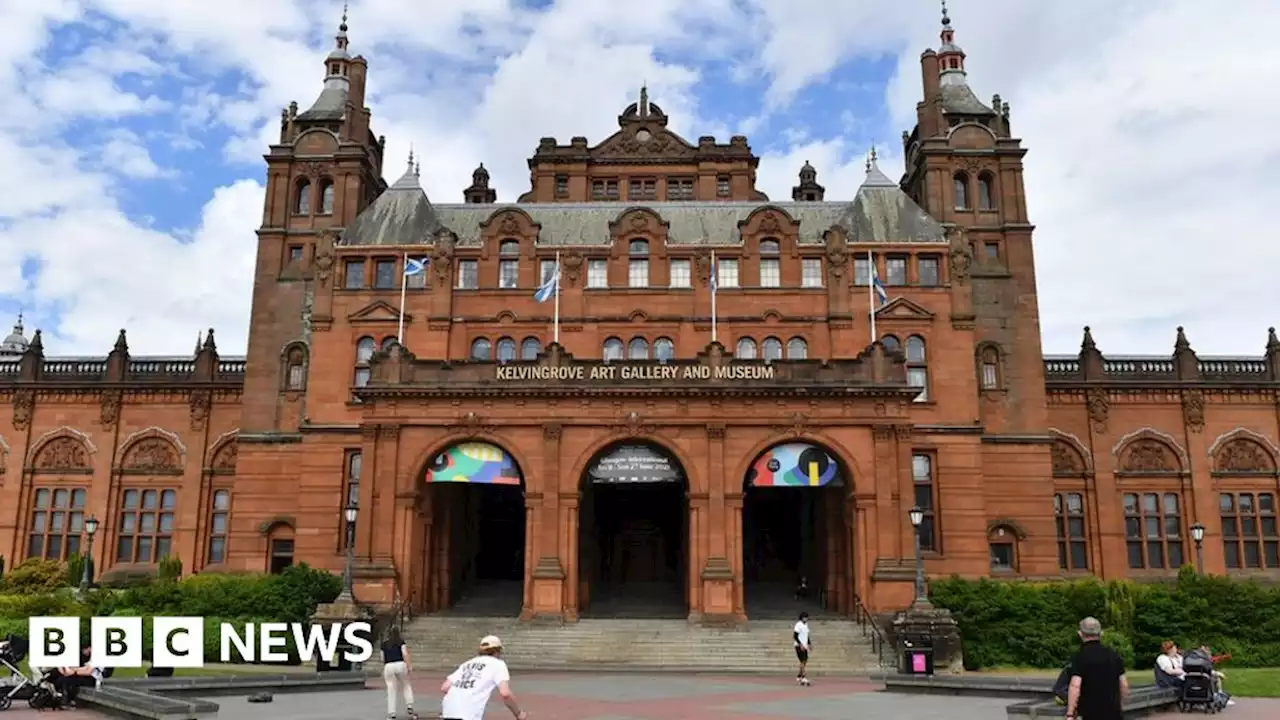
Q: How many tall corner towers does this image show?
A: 2